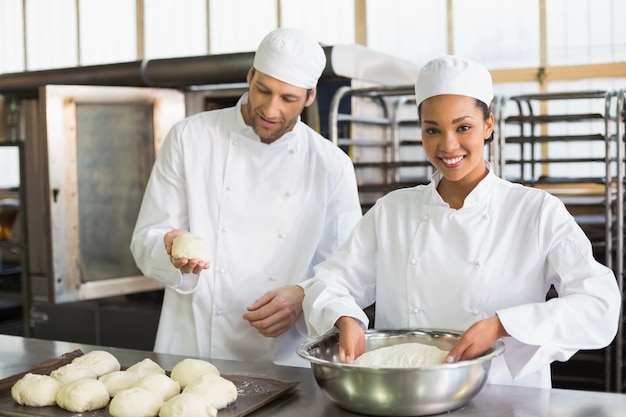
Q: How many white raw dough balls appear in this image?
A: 12